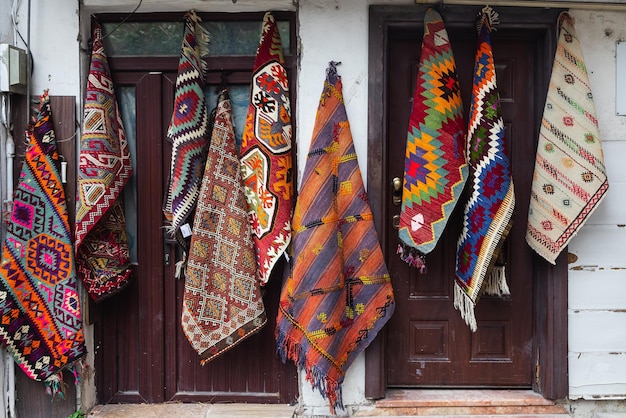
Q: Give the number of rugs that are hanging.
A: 9